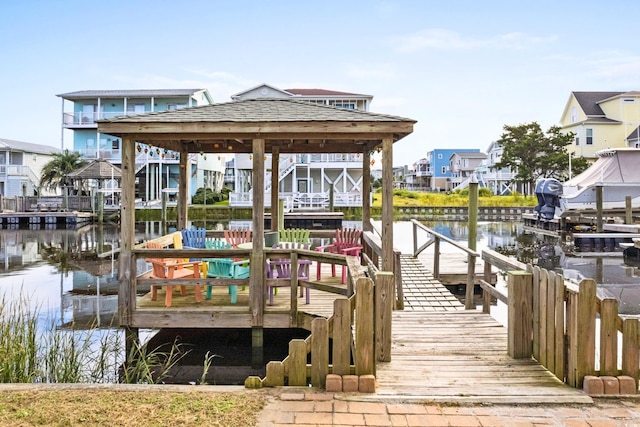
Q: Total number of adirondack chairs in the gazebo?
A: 8